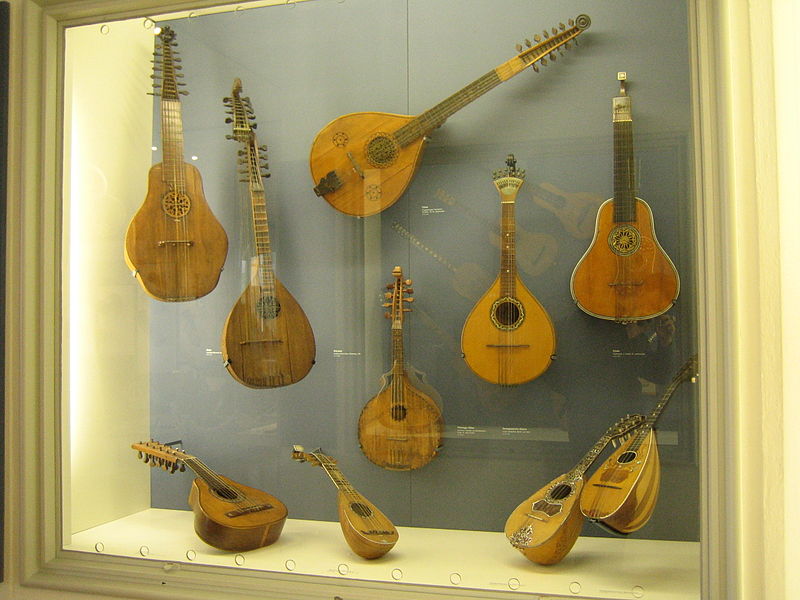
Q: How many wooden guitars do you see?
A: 10